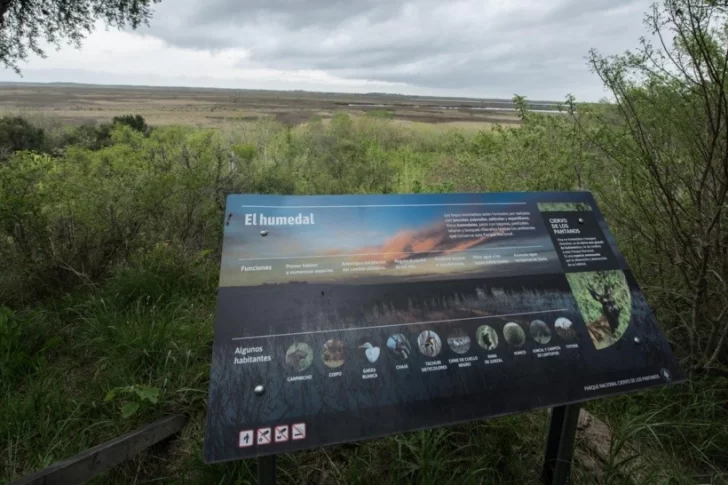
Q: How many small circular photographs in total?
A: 10